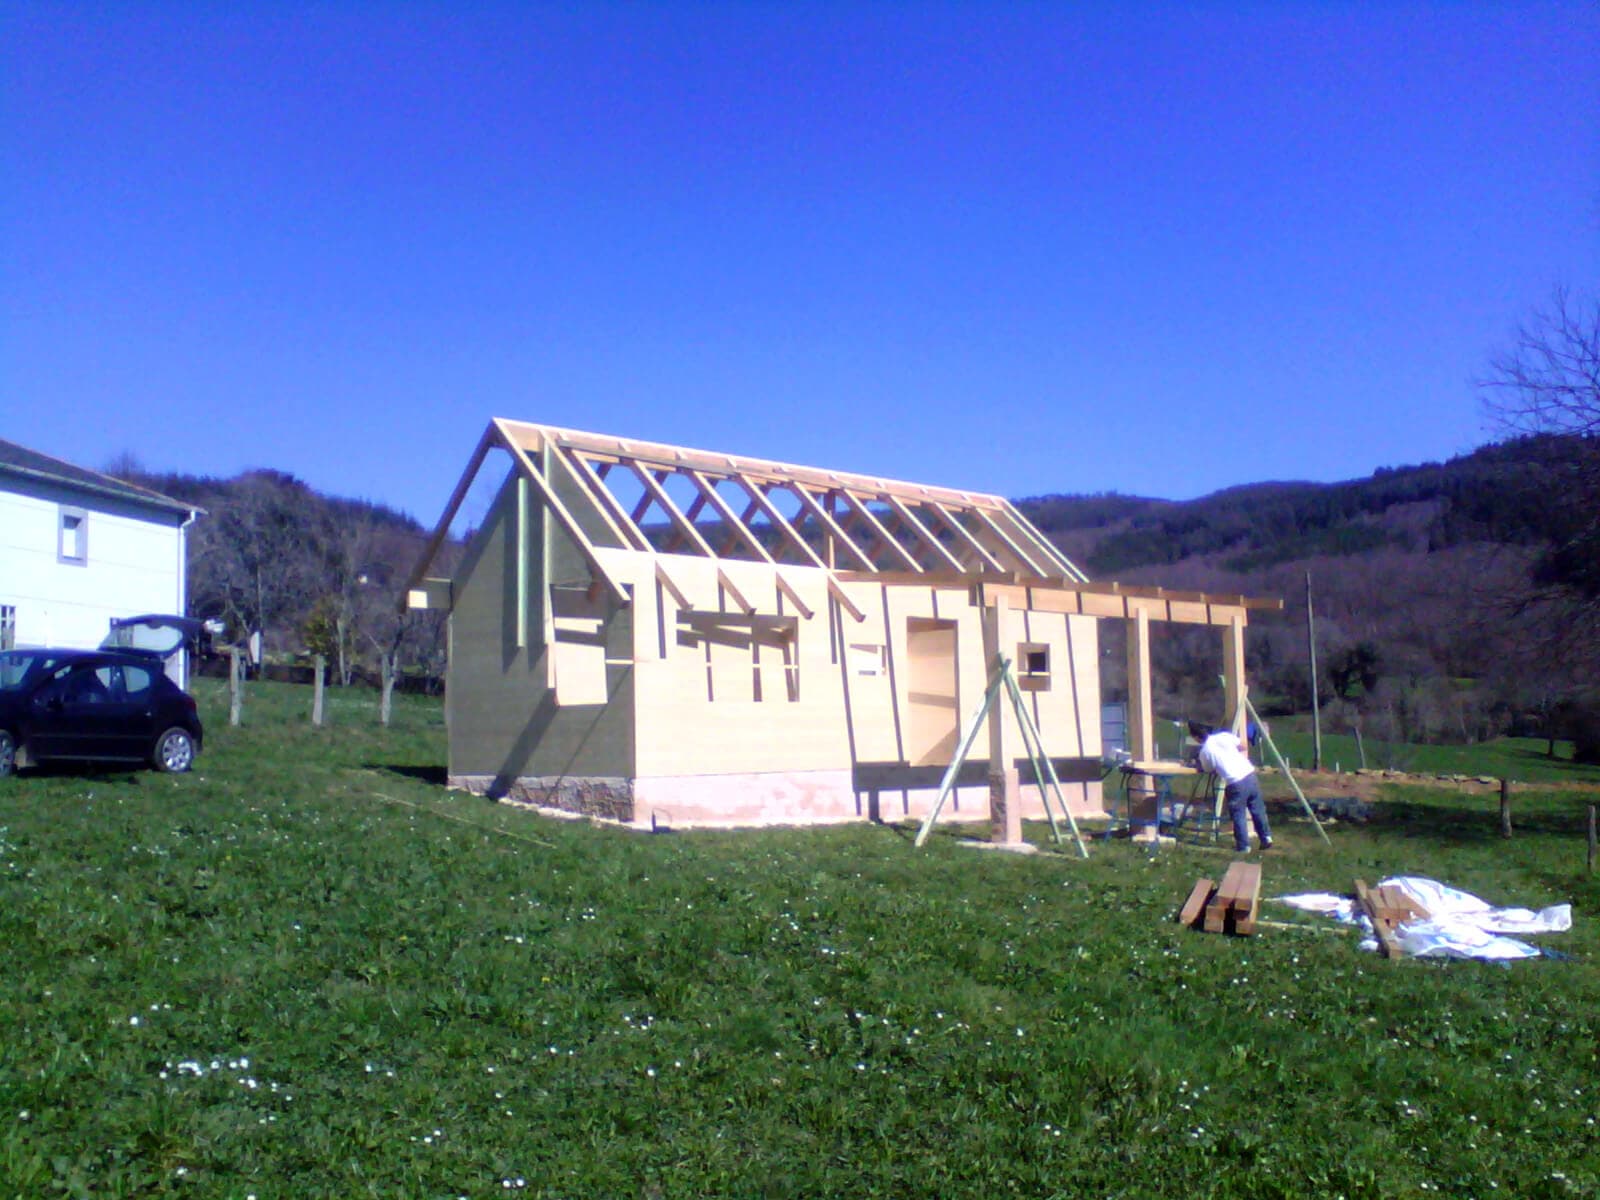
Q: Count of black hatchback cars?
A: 1